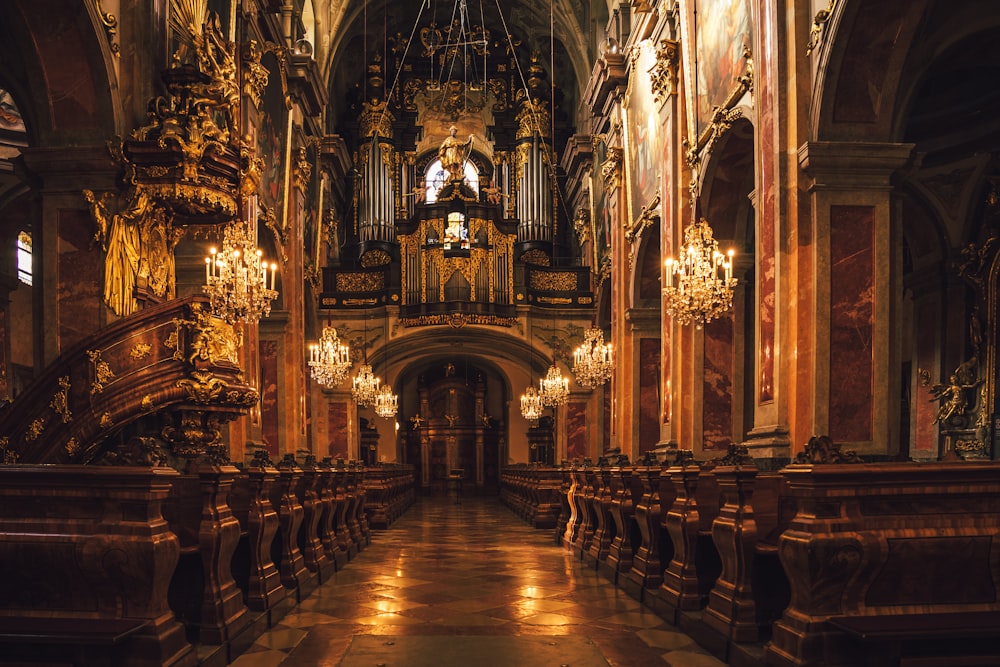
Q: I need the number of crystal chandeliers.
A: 8